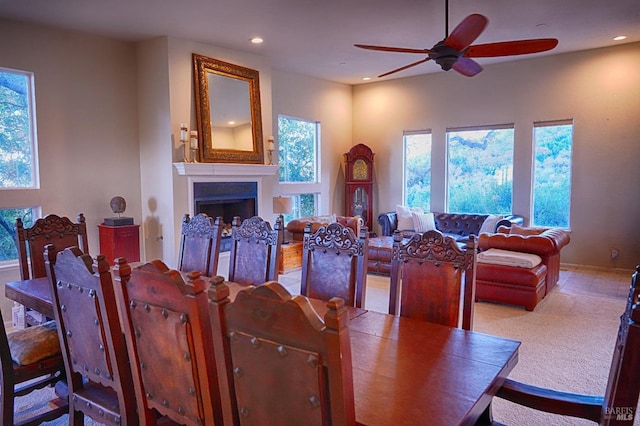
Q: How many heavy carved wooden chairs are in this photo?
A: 10